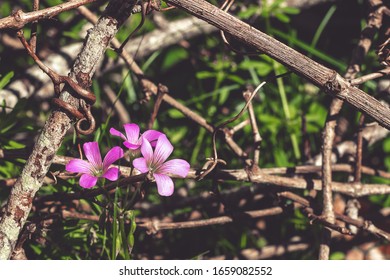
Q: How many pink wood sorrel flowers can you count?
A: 3